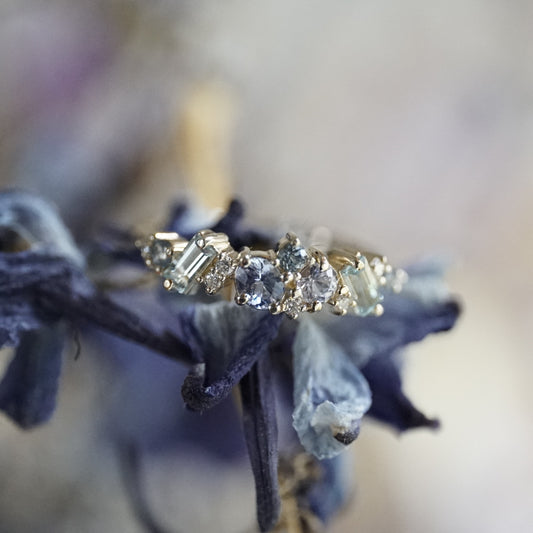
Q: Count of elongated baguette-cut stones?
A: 2